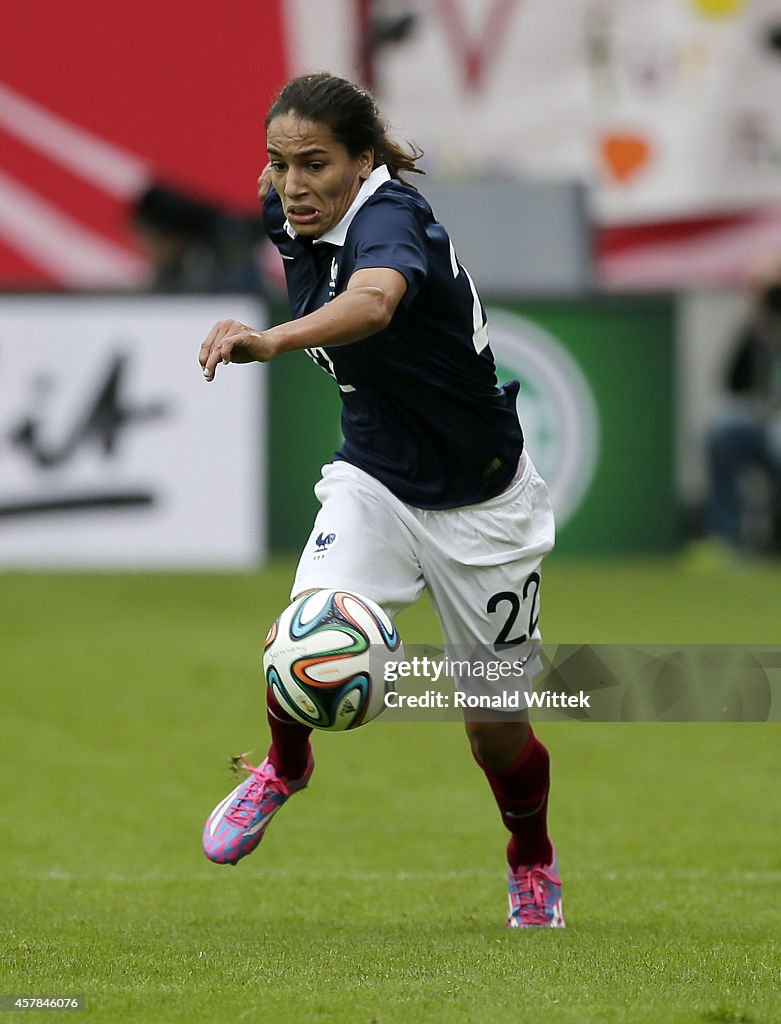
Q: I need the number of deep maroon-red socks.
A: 2